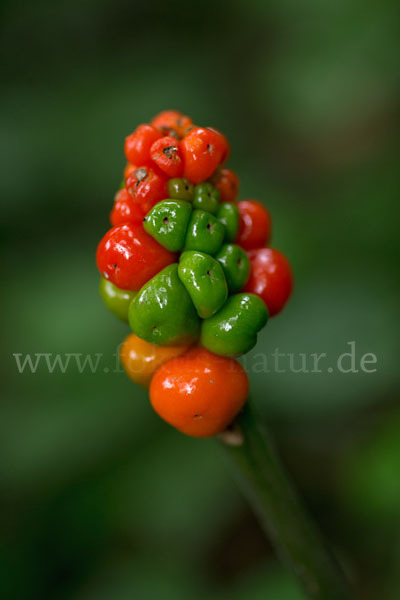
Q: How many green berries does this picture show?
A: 10